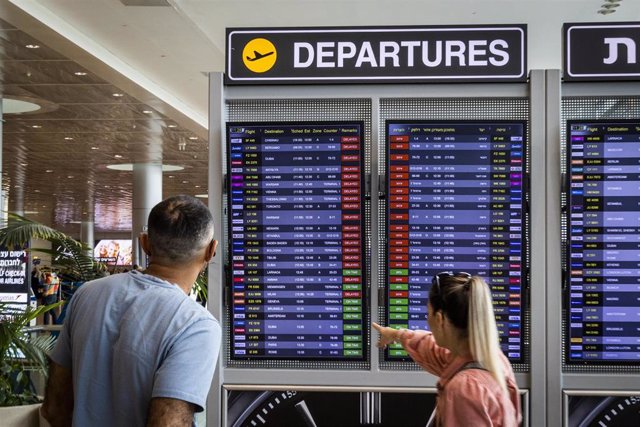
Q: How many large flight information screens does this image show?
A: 3